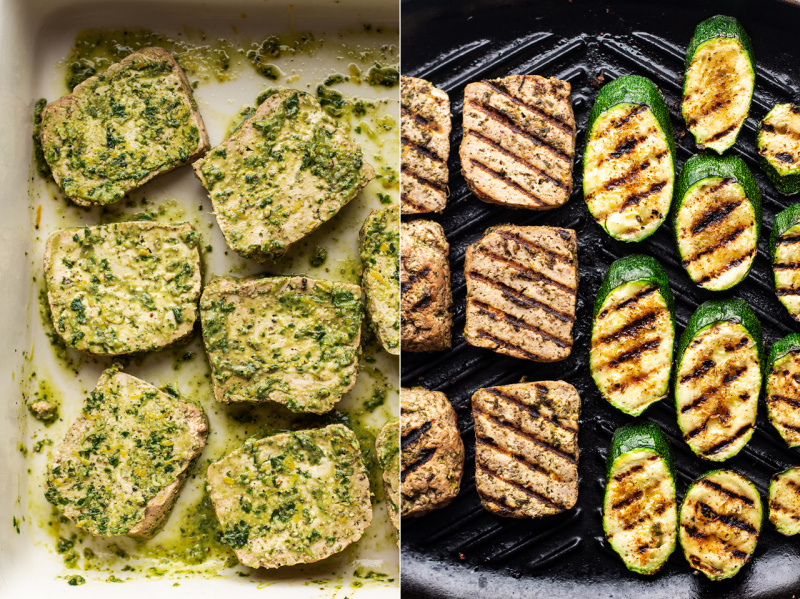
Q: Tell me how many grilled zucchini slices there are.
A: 11